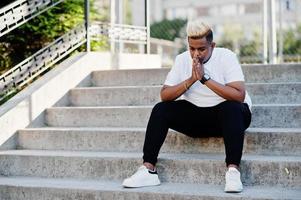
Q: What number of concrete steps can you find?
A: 6